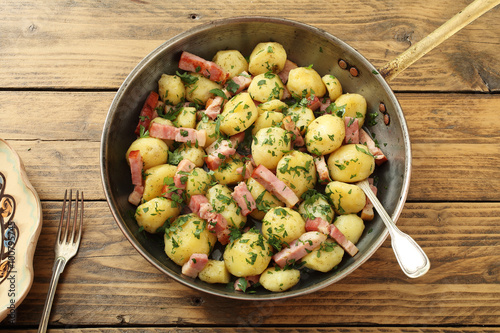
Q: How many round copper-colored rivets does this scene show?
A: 4